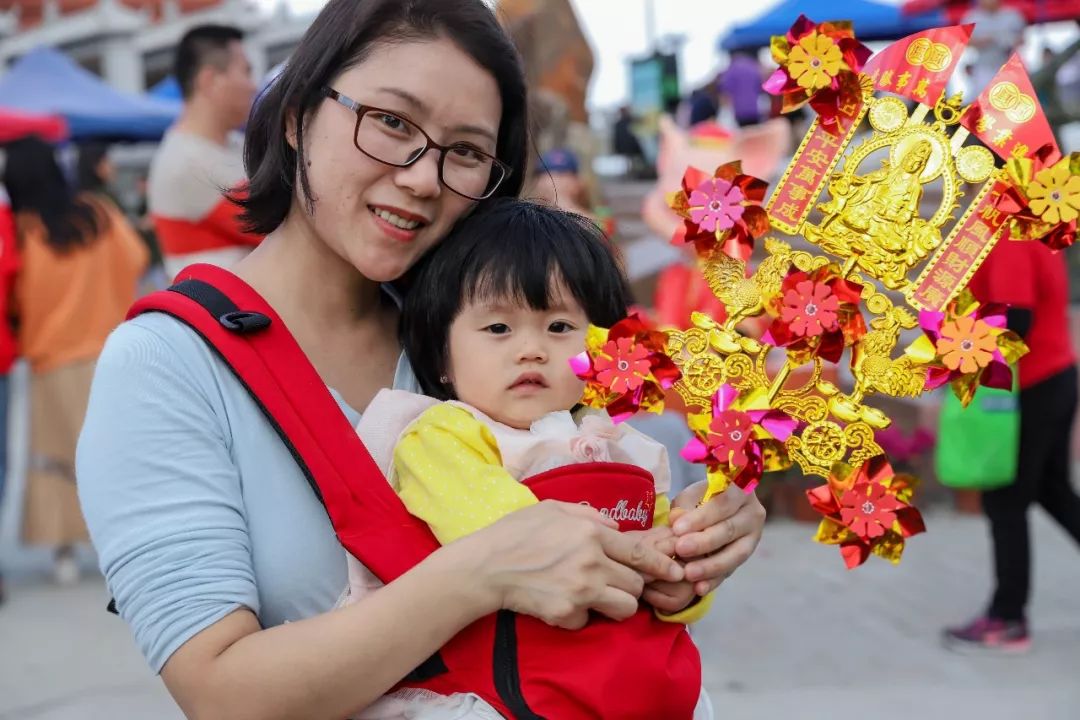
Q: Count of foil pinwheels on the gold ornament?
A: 8